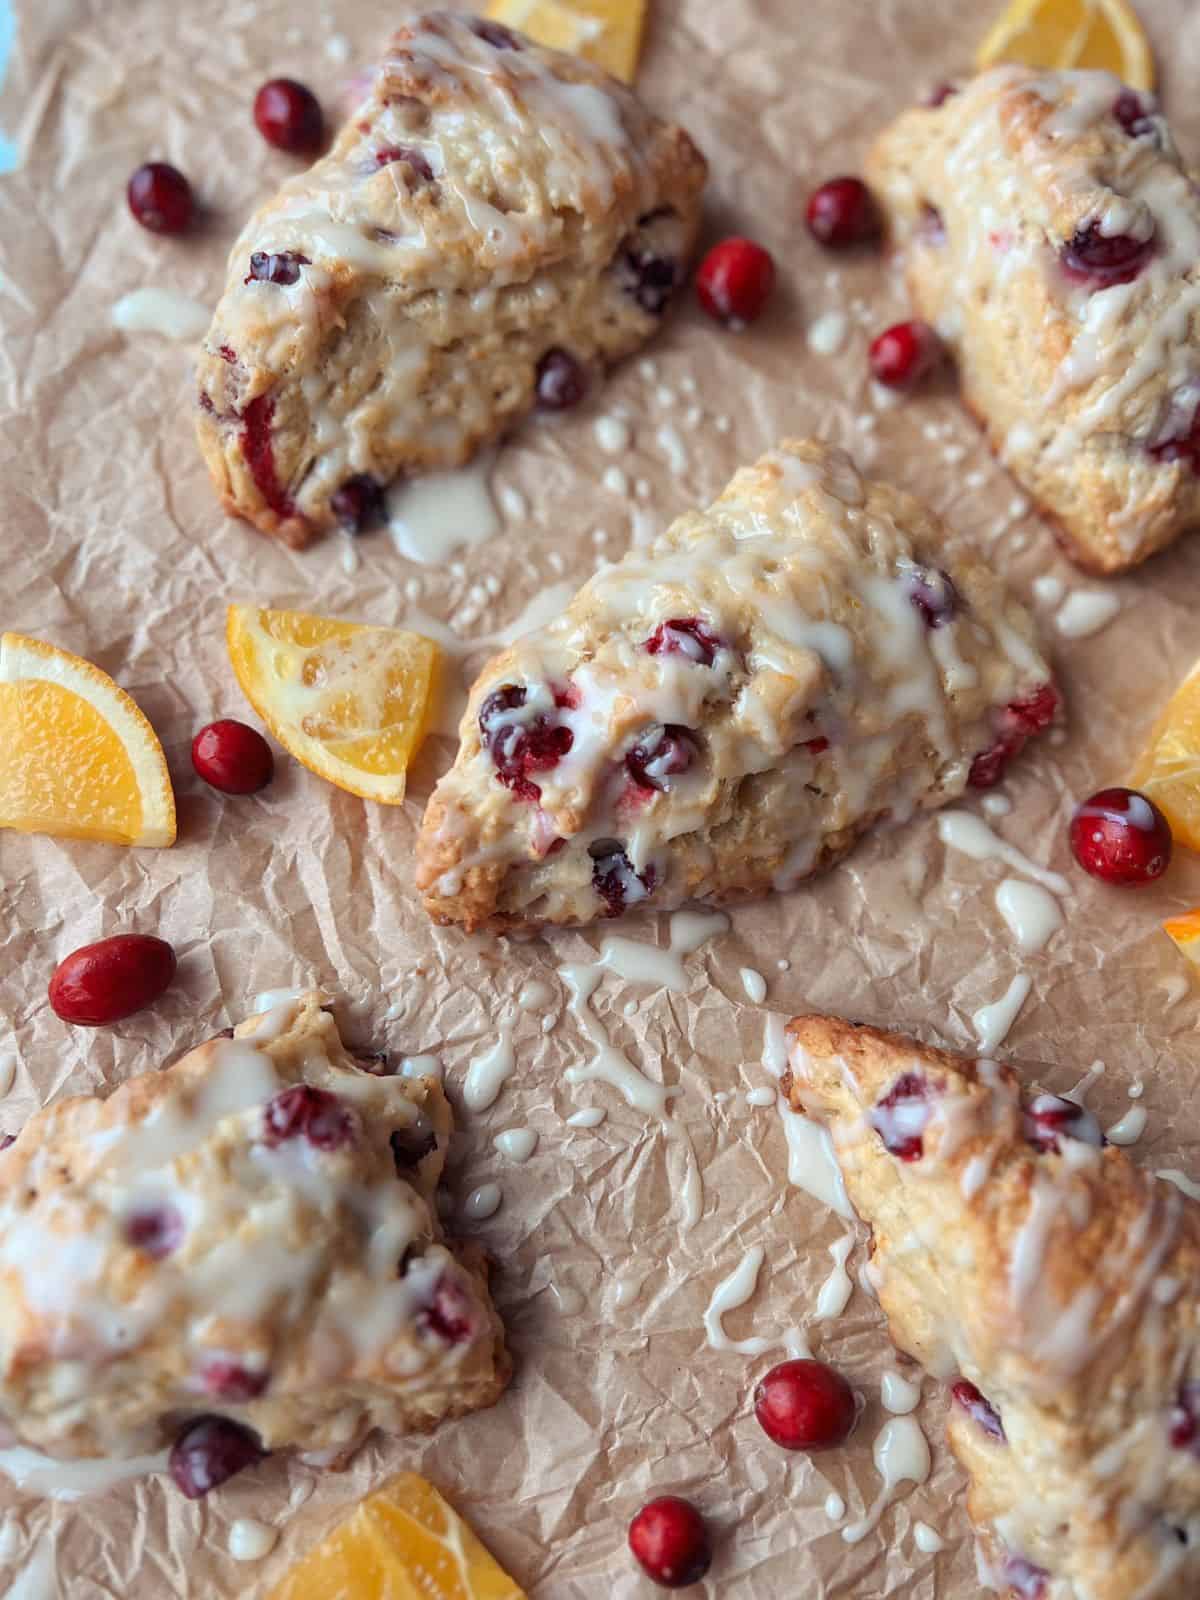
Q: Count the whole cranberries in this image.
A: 10